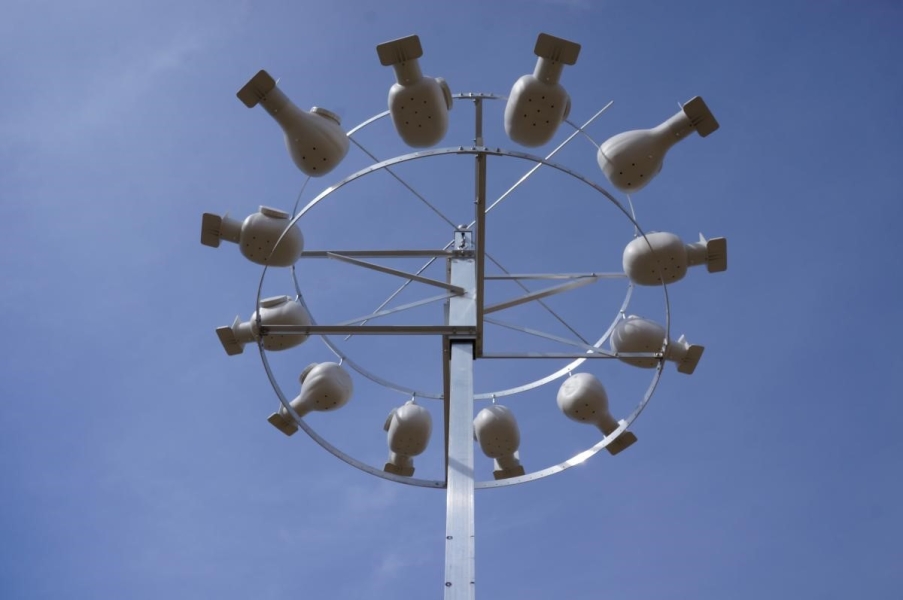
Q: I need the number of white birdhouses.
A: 12